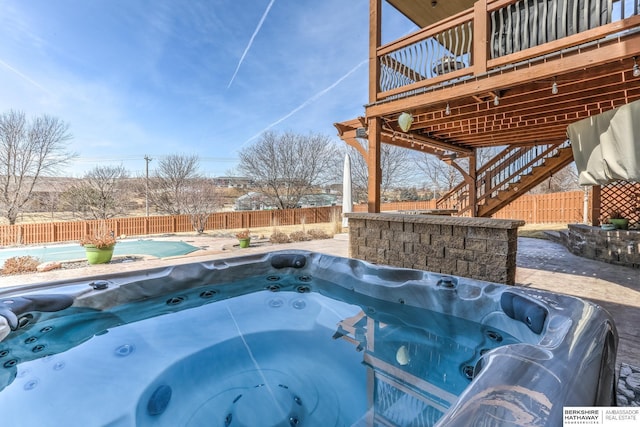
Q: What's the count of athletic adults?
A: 0